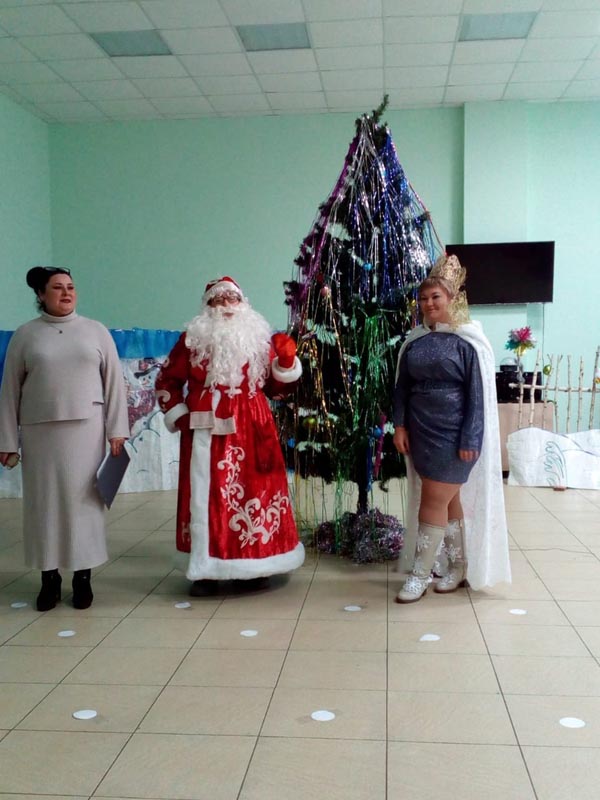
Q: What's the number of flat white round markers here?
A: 10